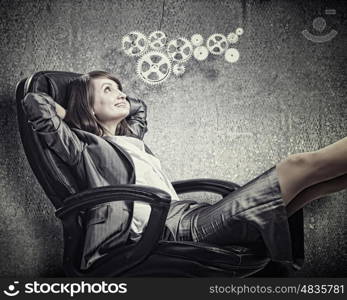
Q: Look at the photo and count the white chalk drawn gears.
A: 11